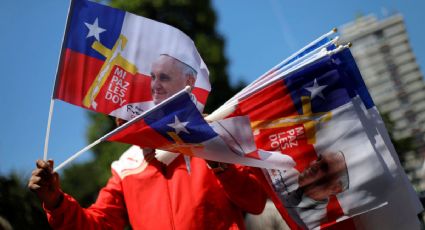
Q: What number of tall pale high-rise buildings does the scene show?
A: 1